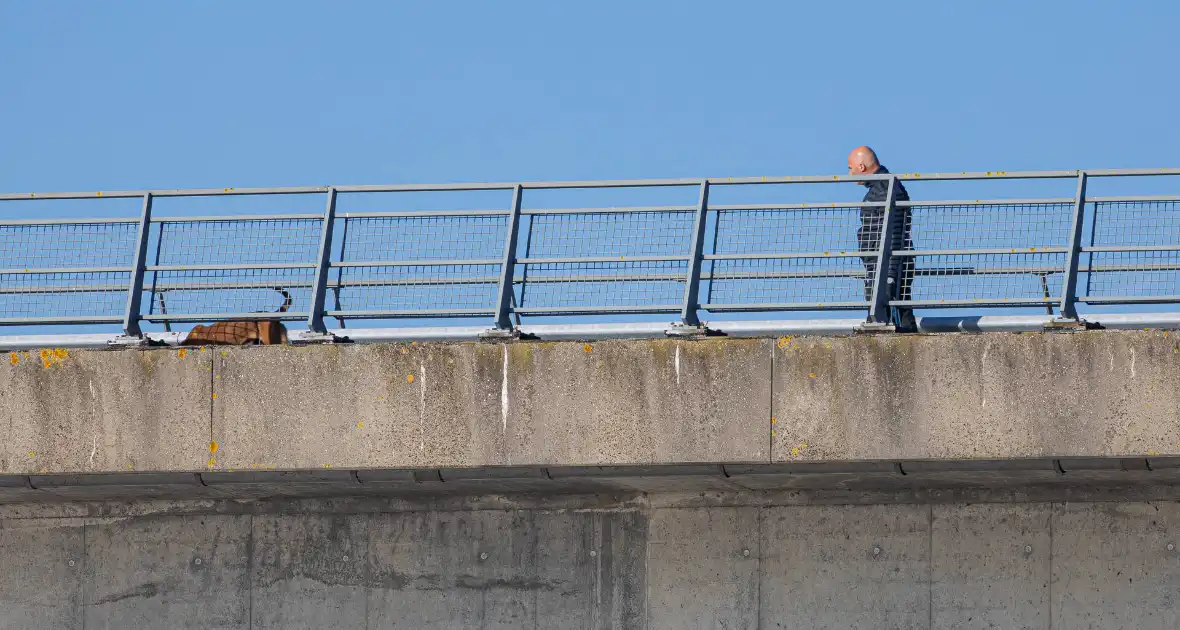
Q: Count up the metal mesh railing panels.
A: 7